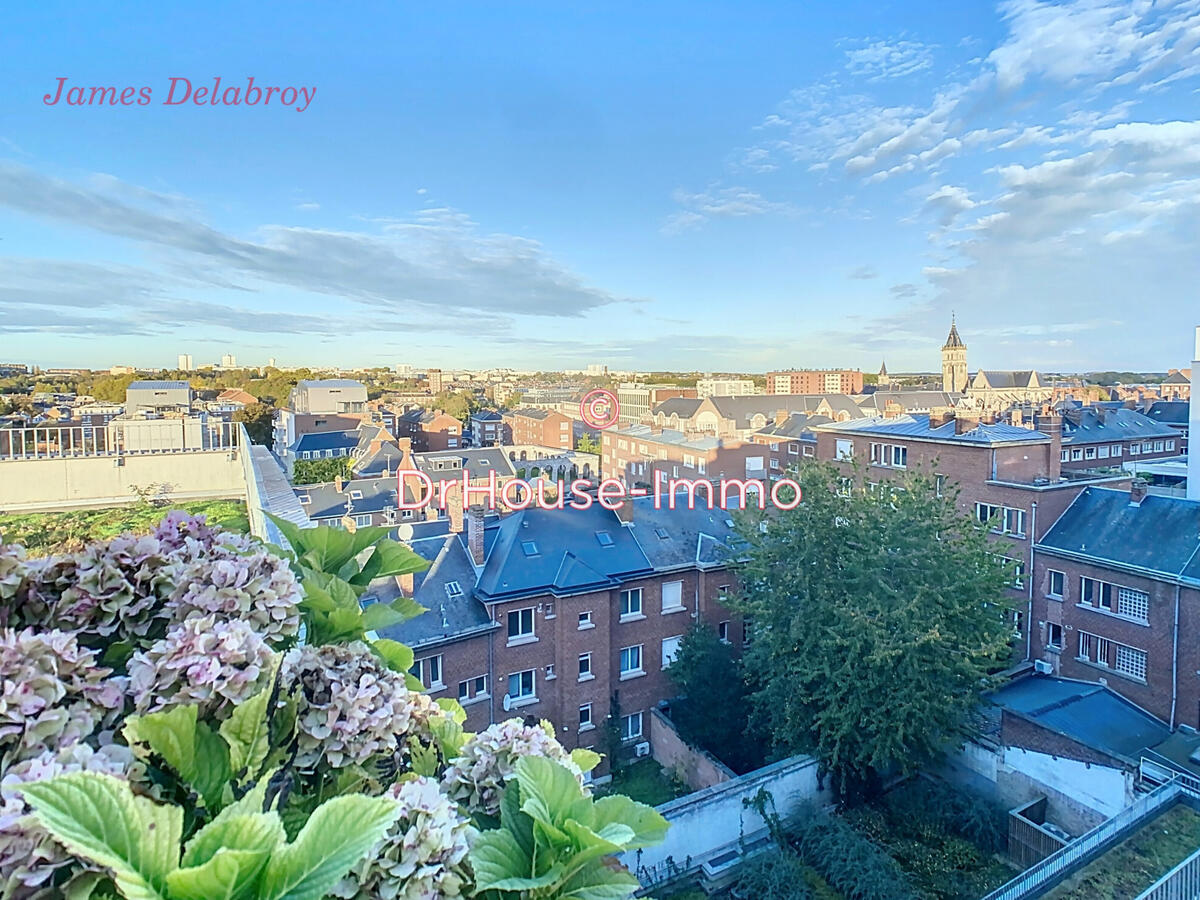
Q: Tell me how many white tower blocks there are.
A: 2